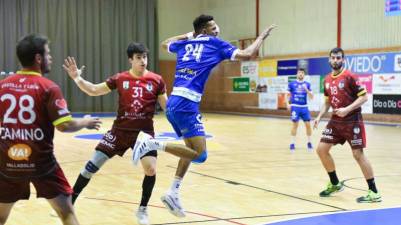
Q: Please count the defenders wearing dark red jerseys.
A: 3